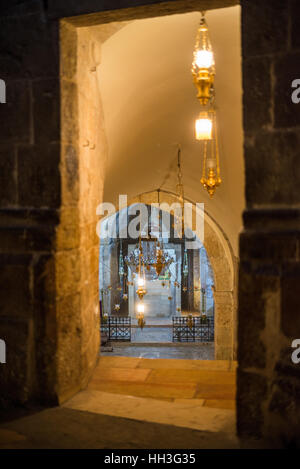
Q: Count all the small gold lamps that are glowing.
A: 4